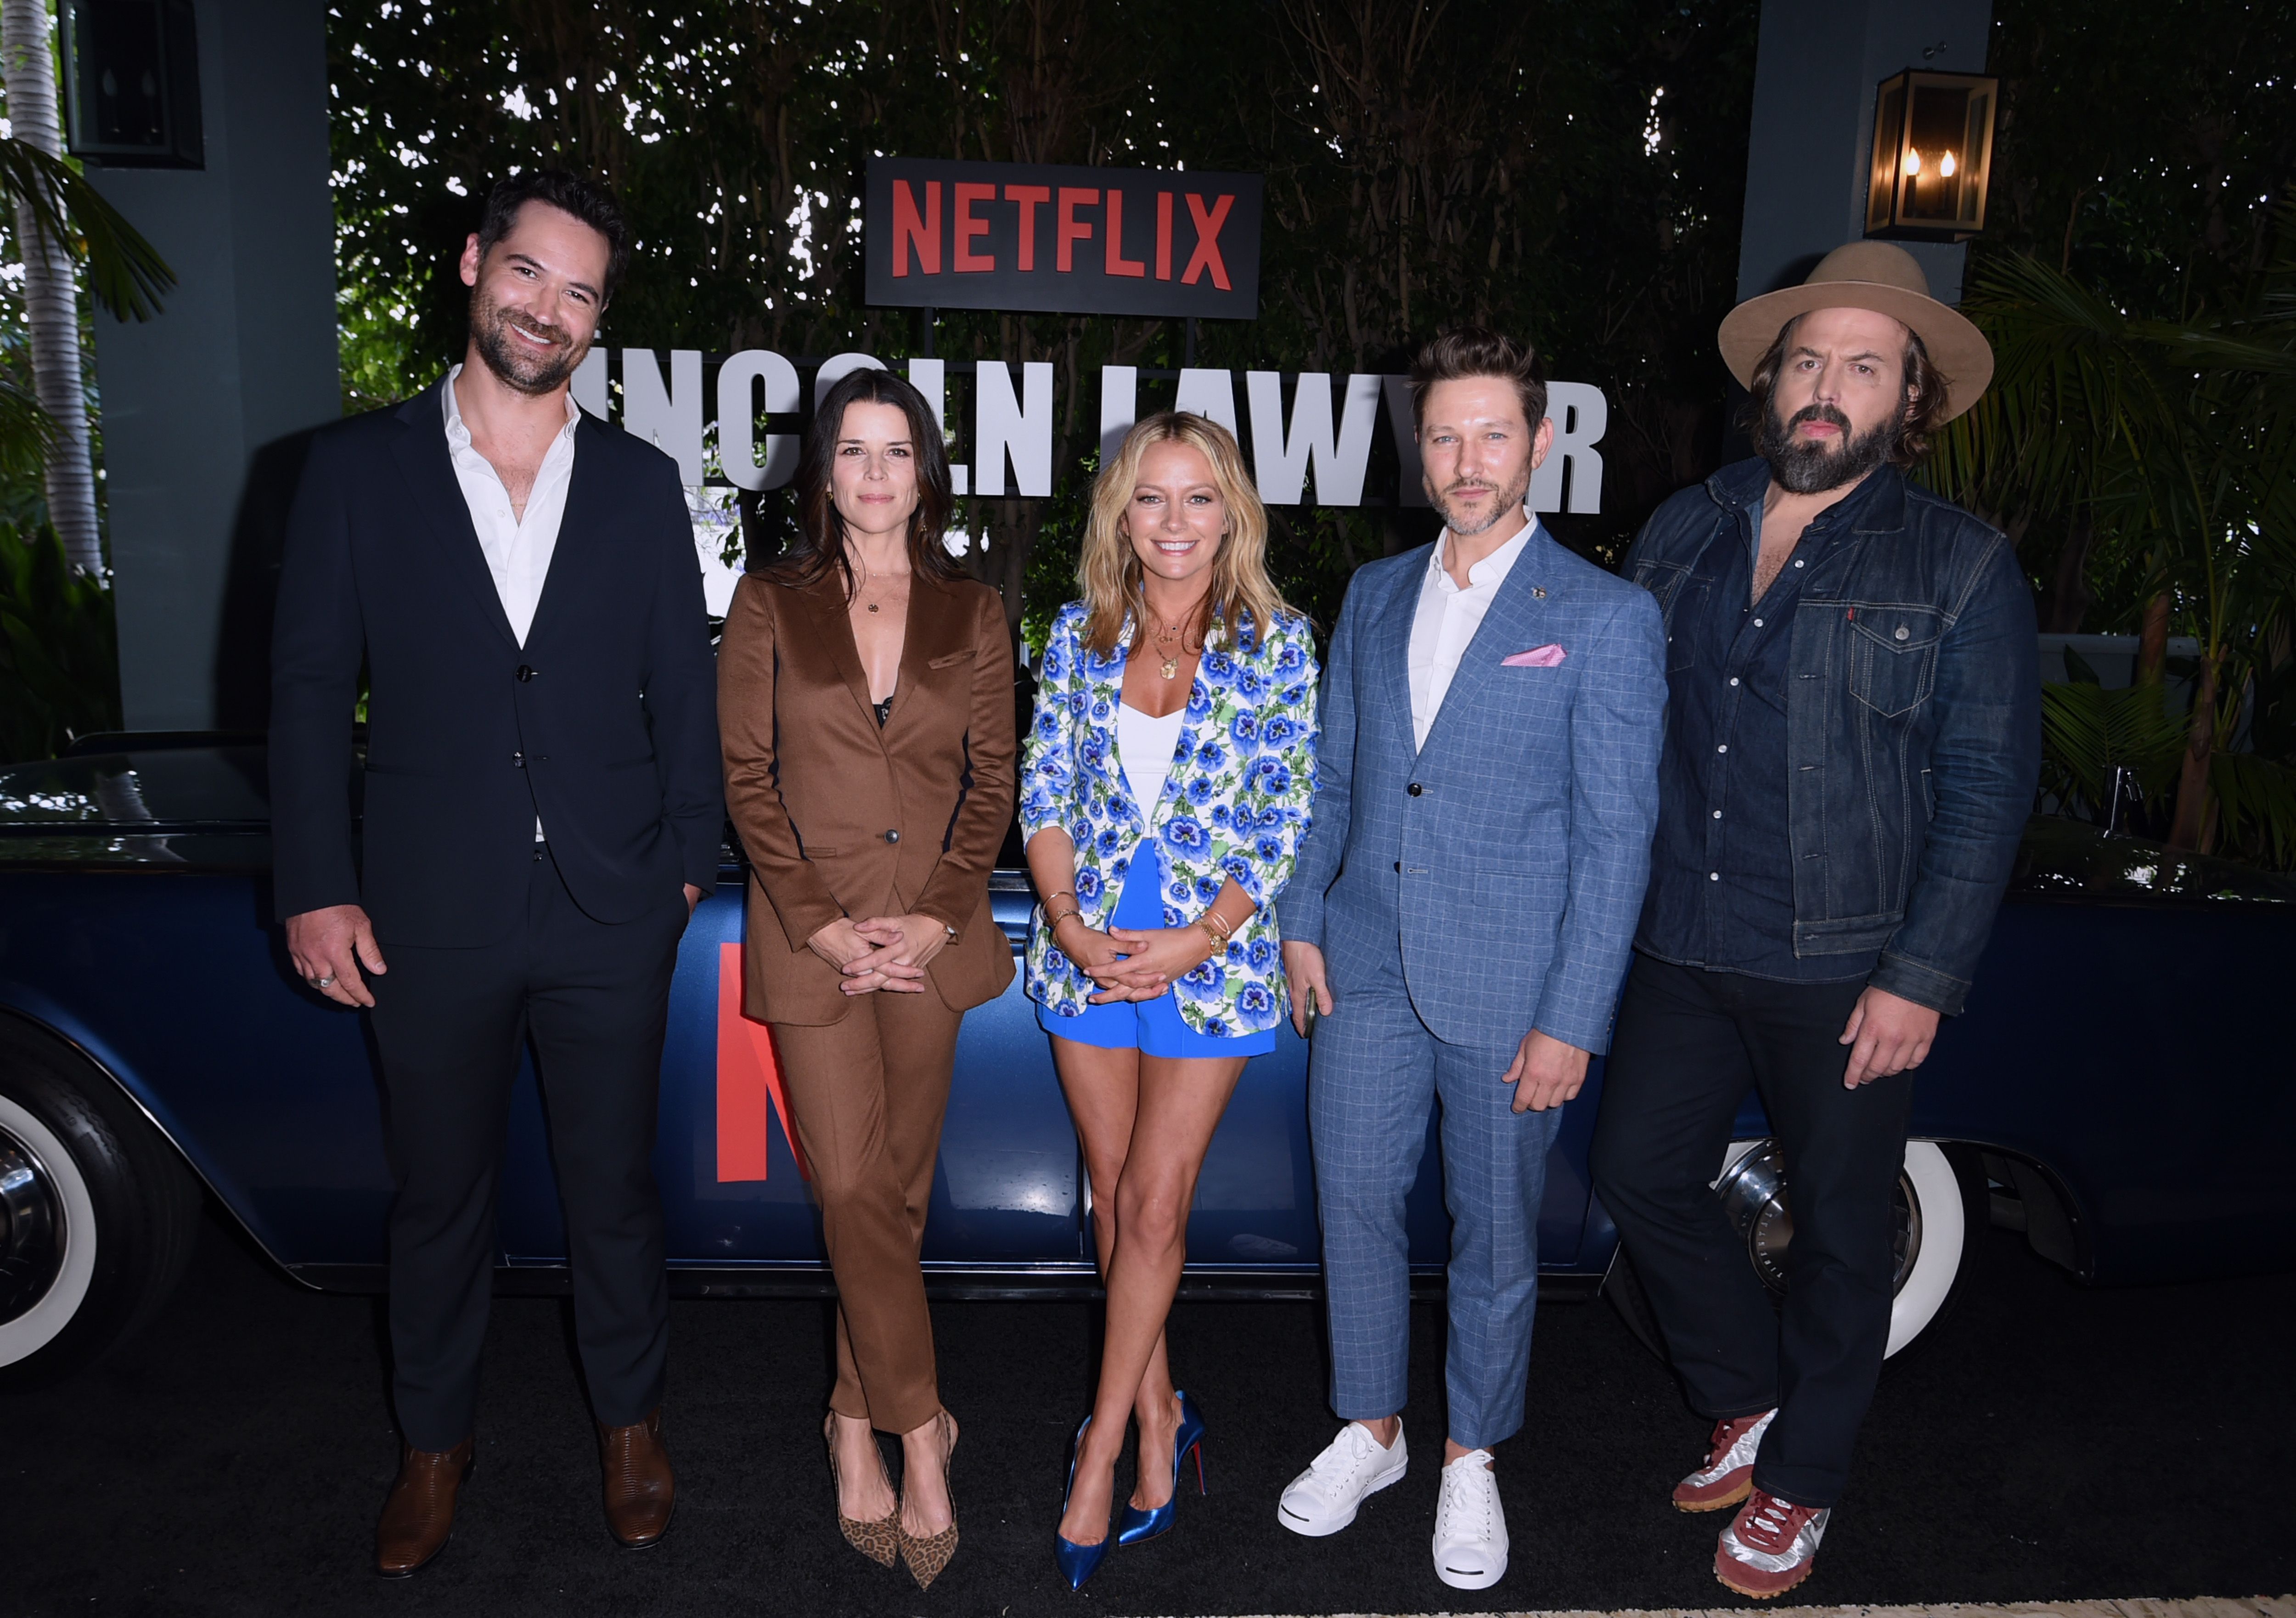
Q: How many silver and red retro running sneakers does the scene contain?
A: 2